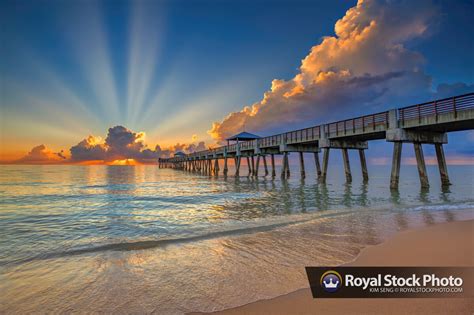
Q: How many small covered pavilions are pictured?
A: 2